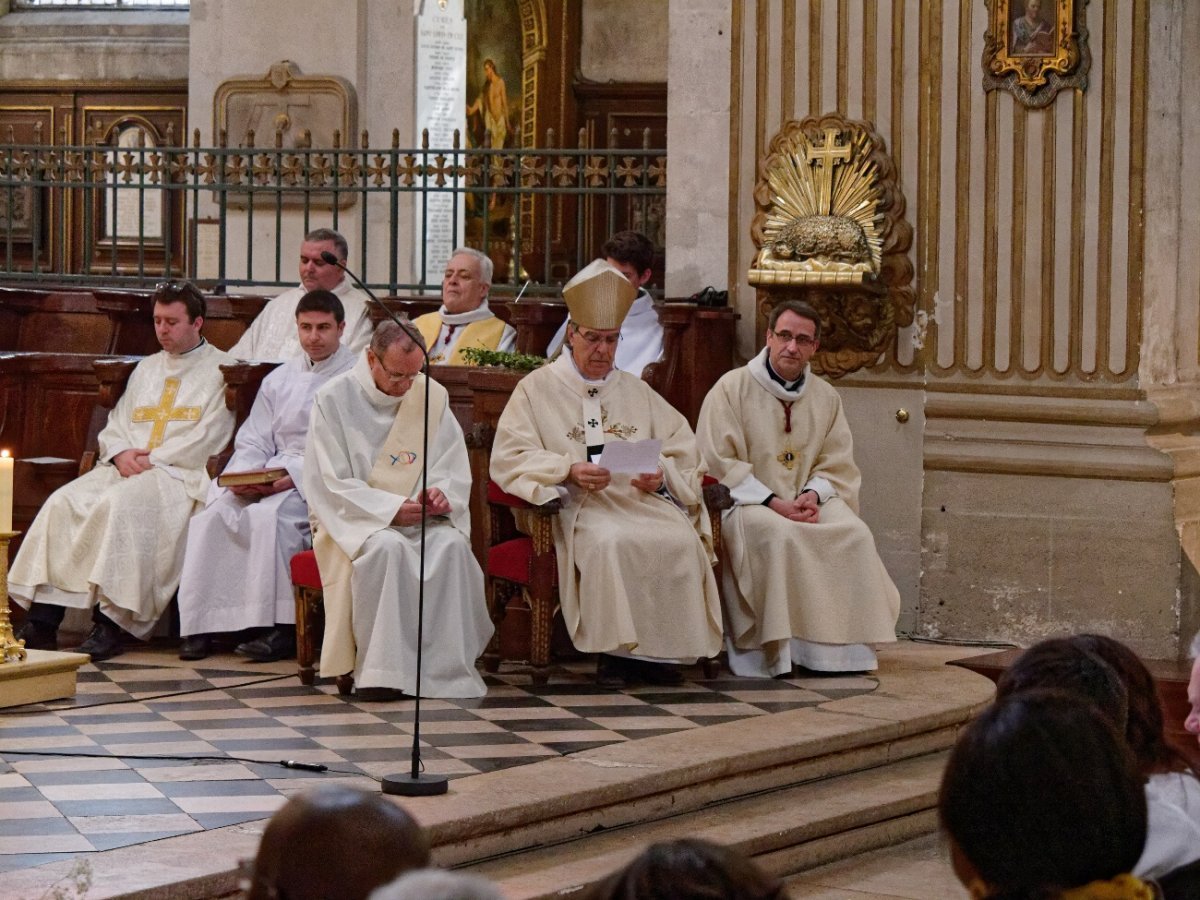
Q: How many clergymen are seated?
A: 8